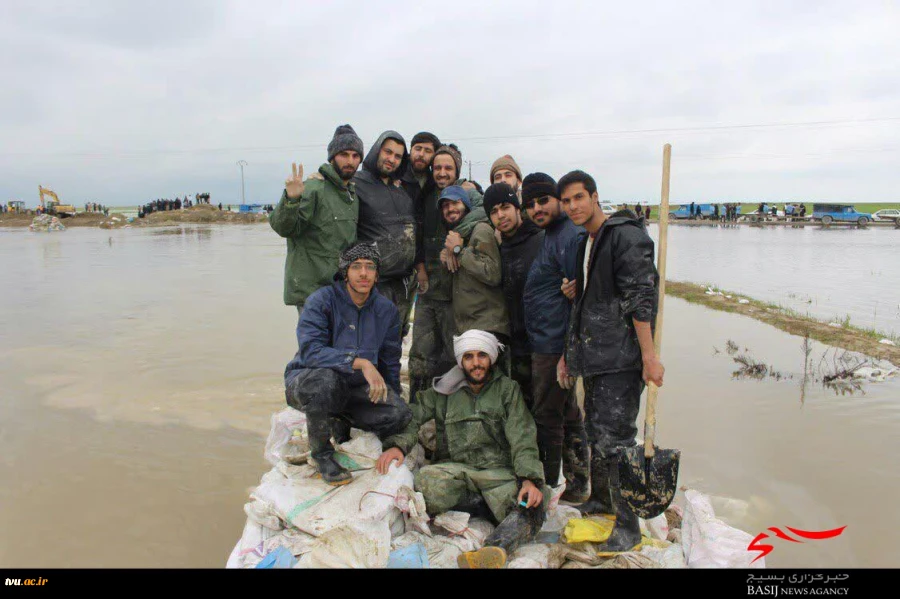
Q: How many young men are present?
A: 11